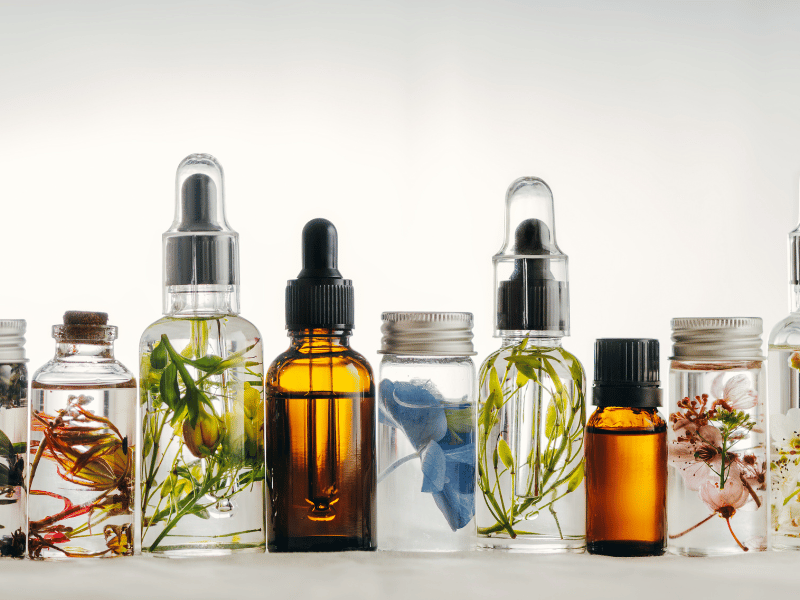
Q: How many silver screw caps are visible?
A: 3